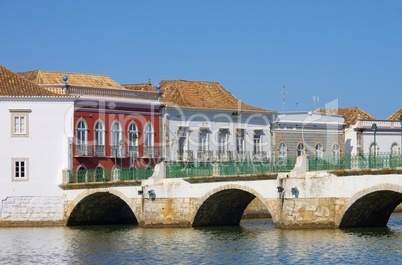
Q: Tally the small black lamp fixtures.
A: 4